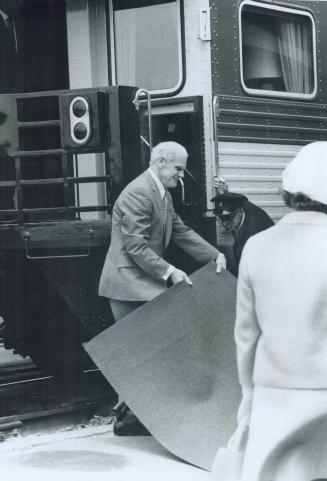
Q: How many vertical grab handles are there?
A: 2